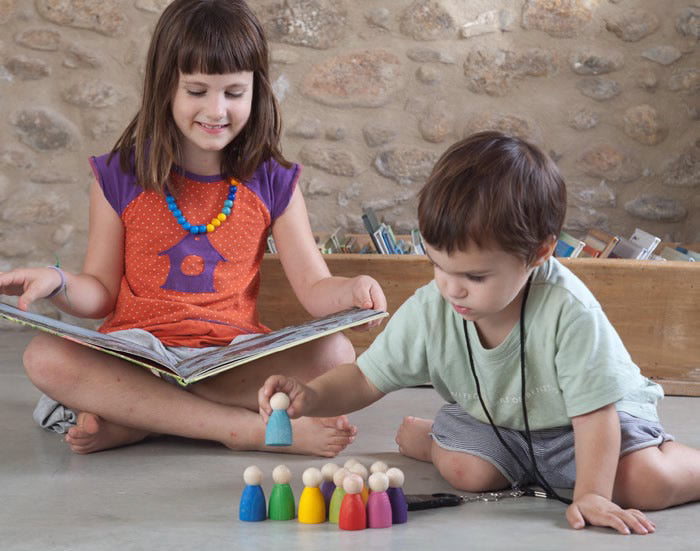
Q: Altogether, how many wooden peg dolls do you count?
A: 12